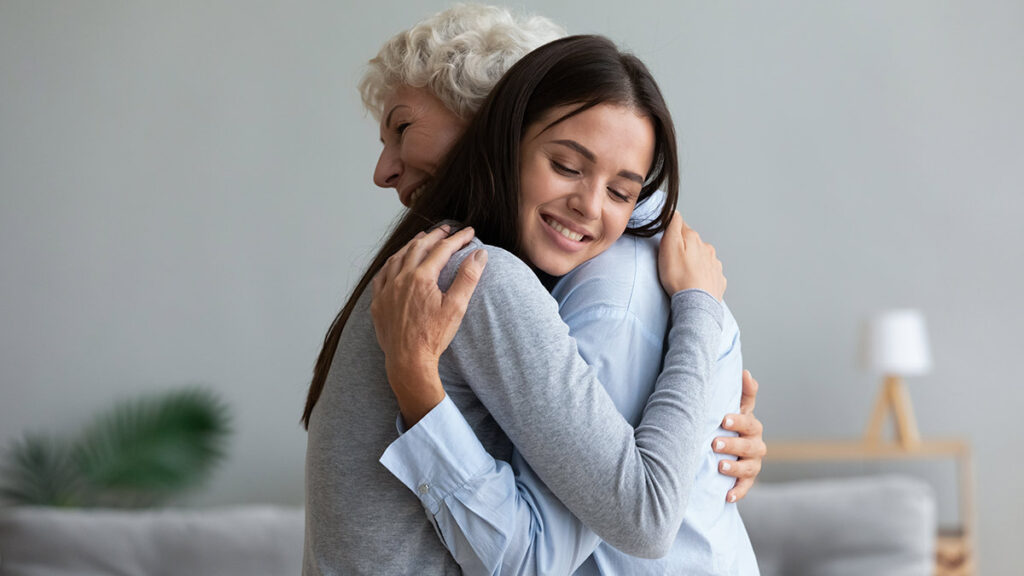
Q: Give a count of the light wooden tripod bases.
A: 1